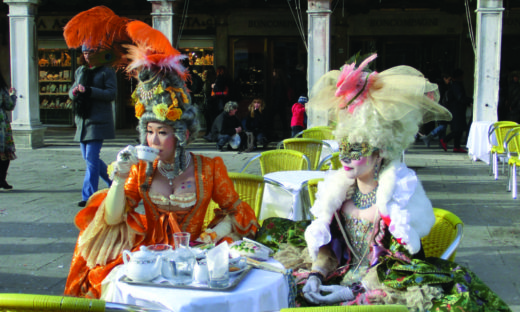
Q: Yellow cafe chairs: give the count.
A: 11